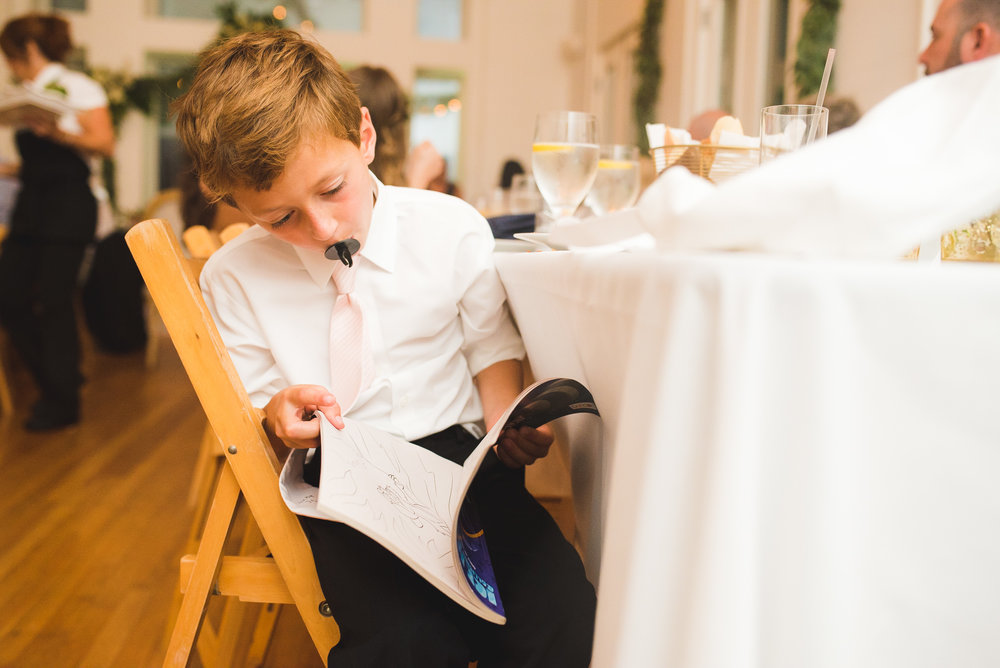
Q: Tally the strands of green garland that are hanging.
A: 2